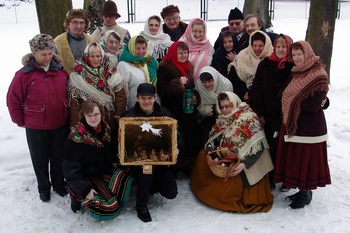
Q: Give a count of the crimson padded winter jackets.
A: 1